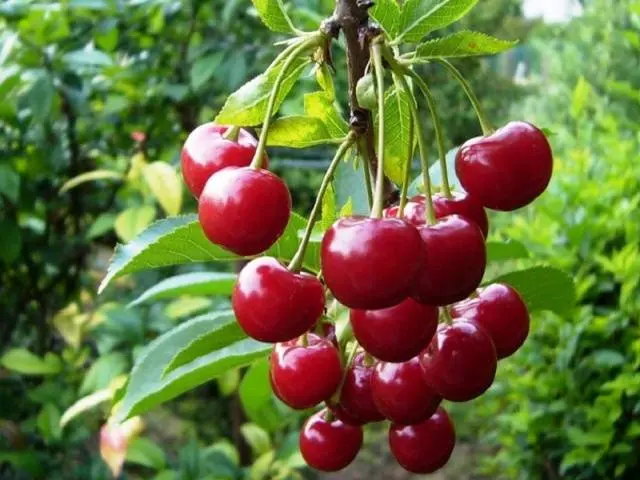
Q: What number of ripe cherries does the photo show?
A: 15